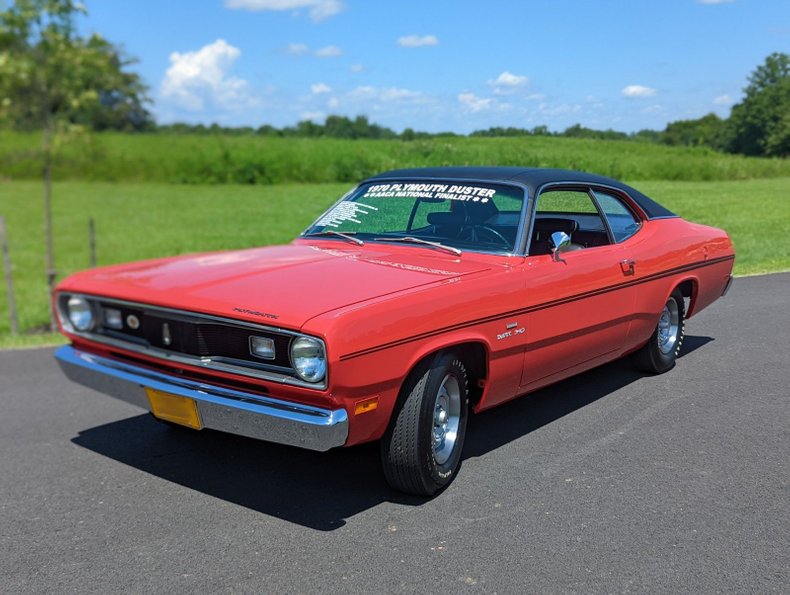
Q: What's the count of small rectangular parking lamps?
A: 2